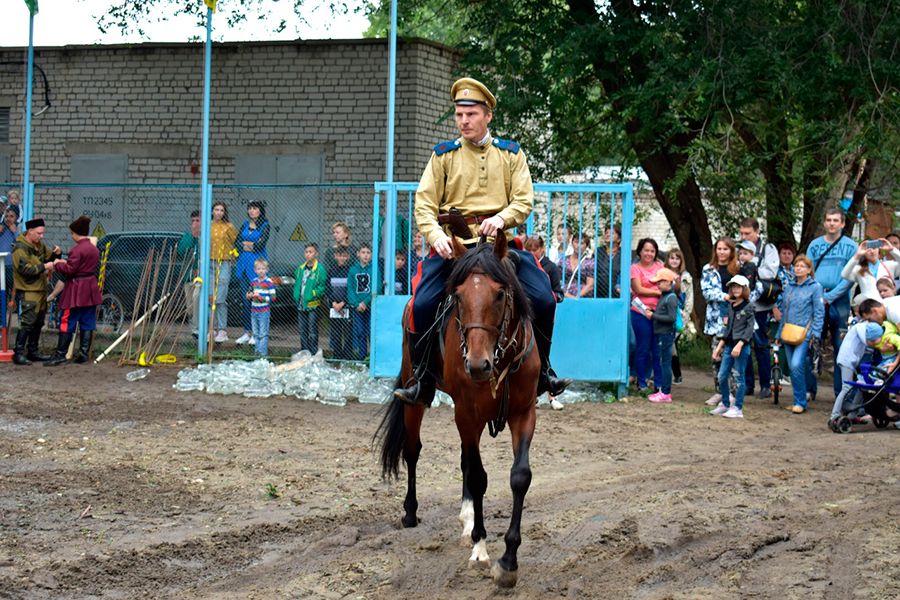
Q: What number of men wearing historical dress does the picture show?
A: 3